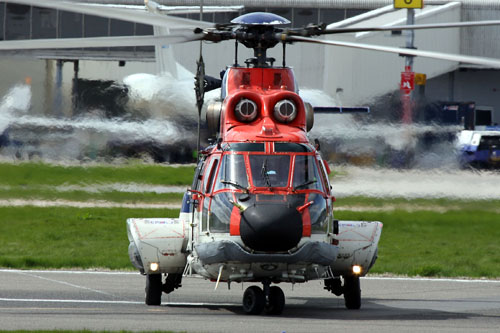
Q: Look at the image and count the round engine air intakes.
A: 2